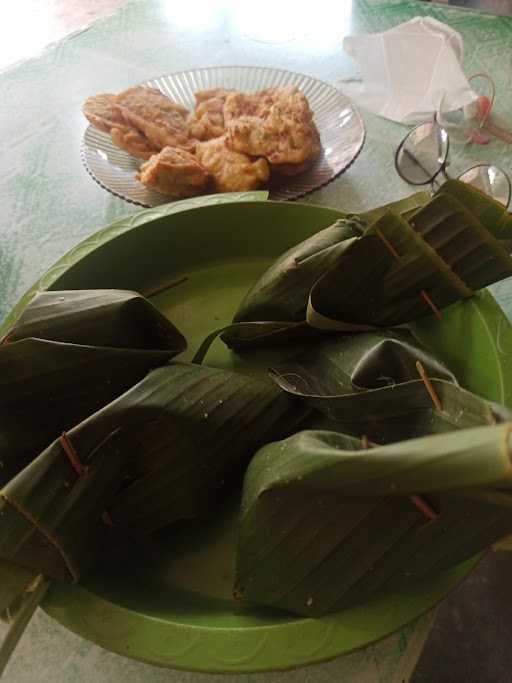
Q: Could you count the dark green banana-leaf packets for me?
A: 5